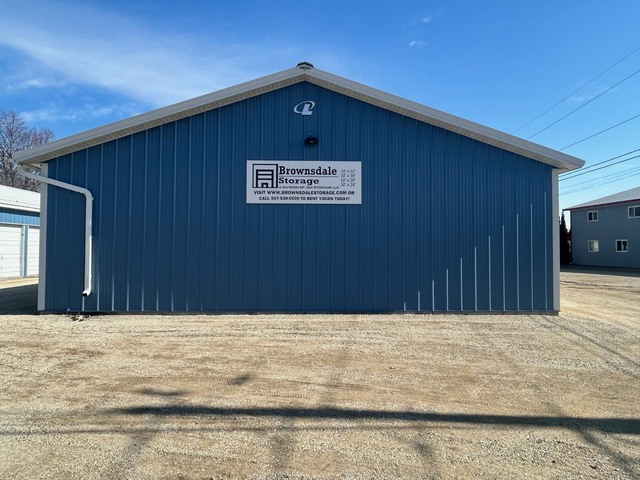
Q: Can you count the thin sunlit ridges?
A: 11